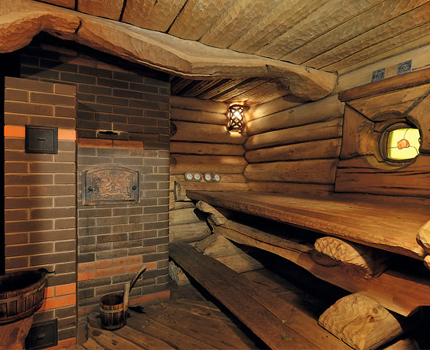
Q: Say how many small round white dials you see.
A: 4